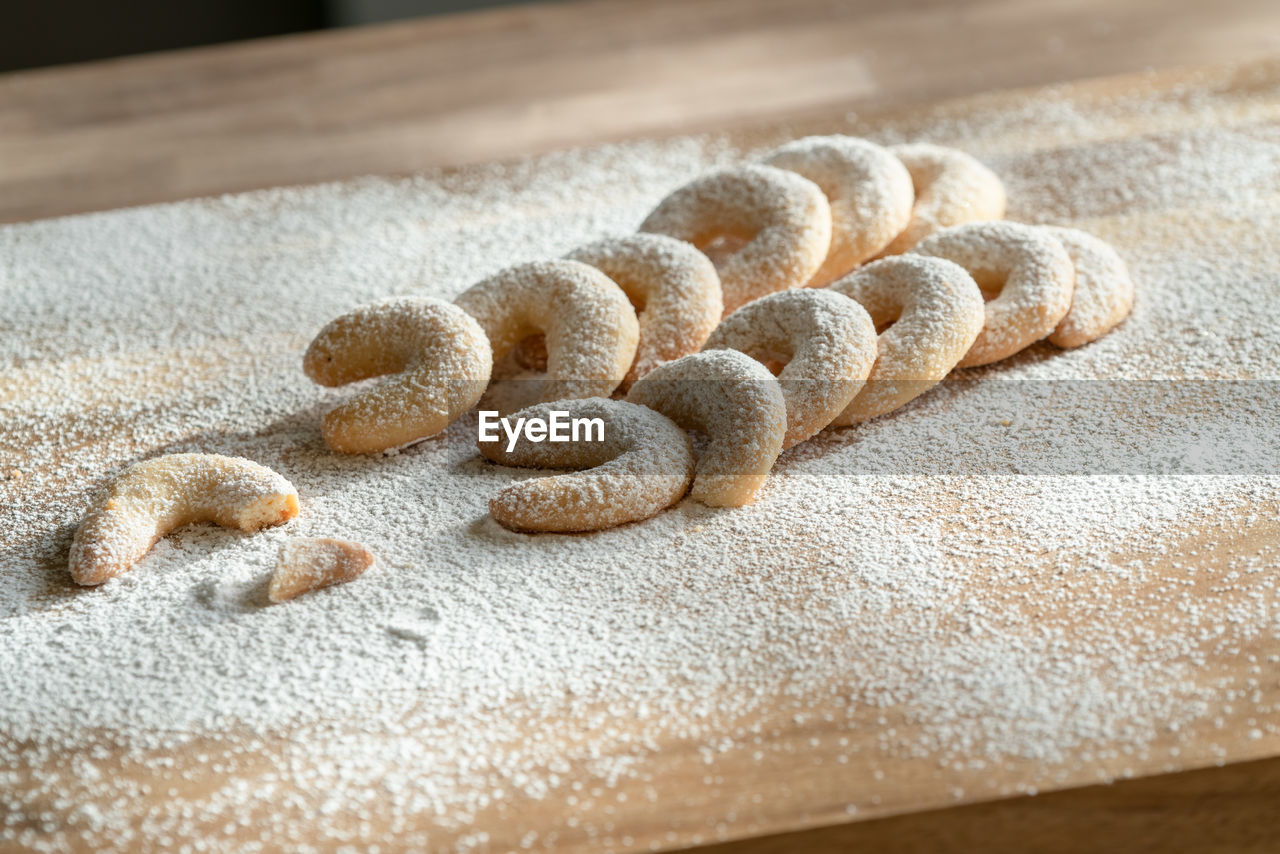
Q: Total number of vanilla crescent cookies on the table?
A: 13